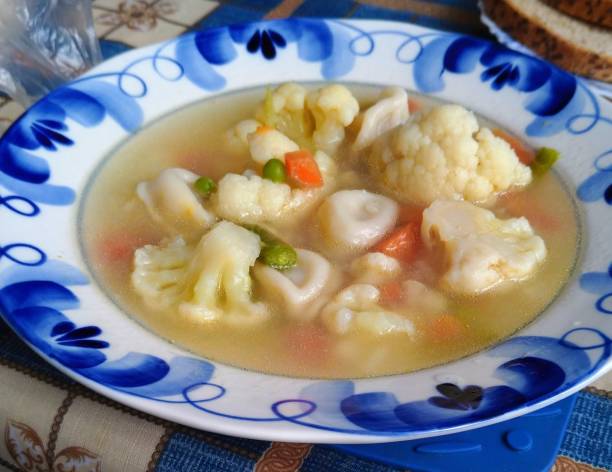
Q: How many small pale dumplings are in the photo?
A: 4